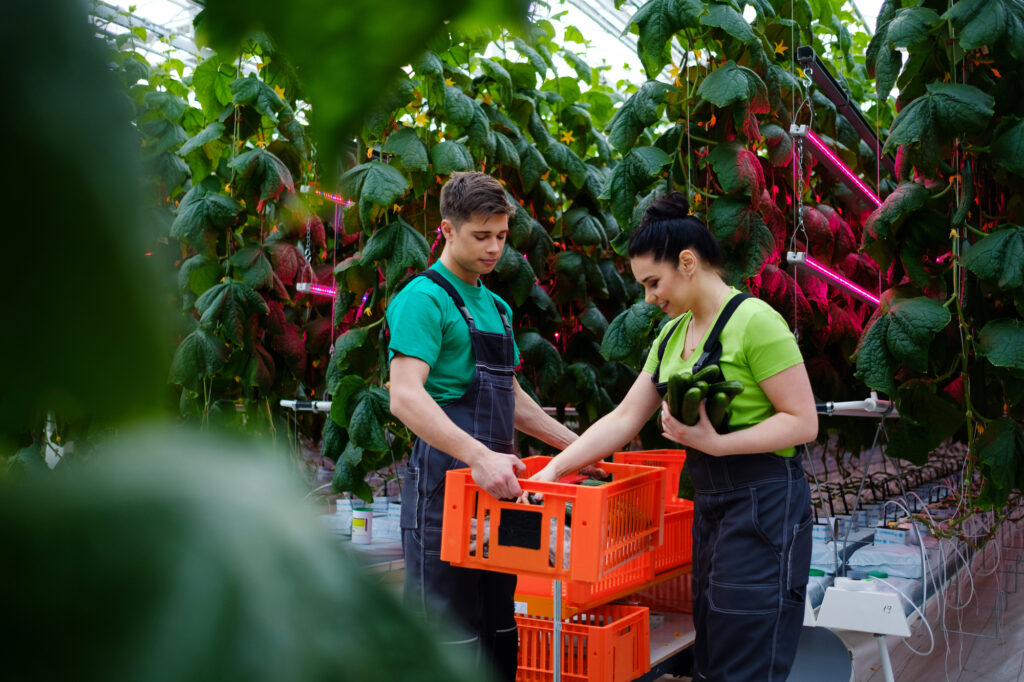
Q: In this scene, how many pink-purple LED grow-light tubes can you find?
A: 4